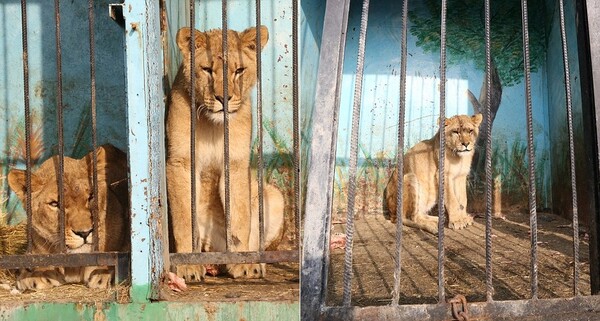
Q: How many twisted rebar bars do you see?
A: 13